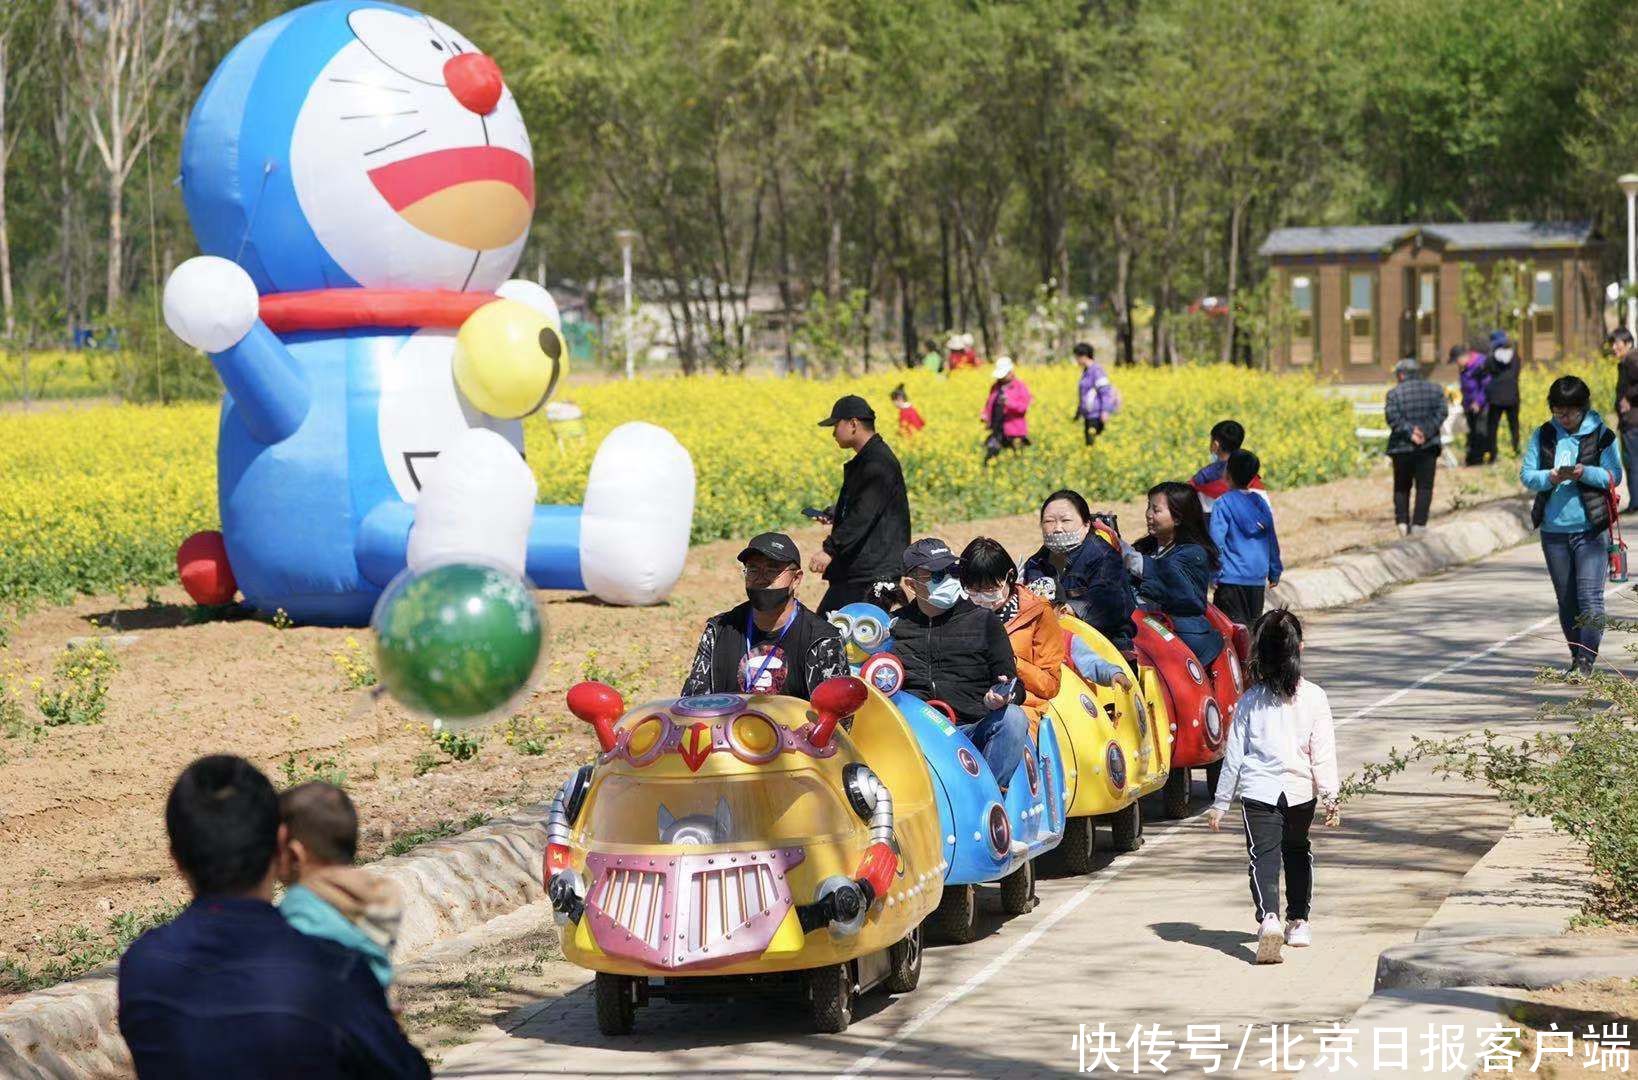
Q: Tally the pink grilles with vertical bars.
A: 2